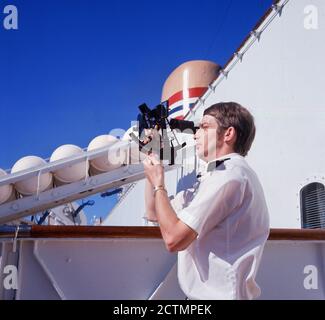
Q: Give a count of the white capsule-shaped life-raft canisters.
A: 5